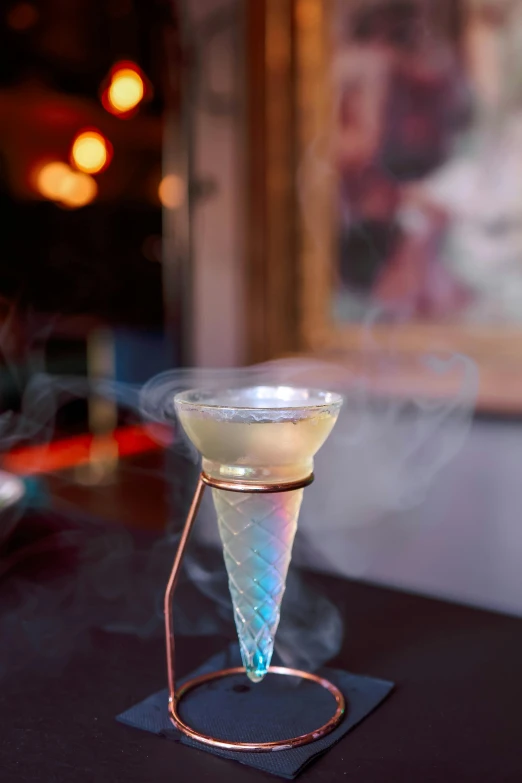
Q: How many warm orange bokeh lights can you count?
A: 5